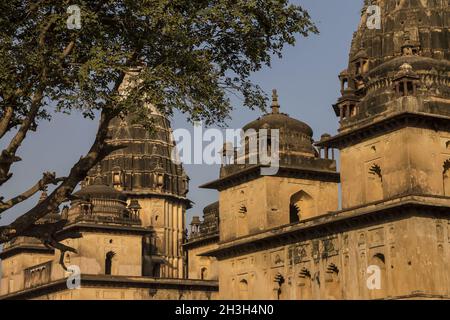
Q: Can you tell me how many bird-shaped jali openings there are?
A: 0